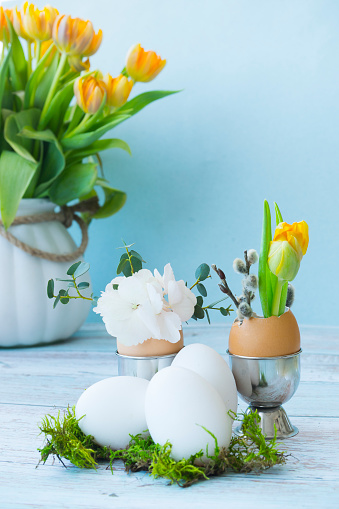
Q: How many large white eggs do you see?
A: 3